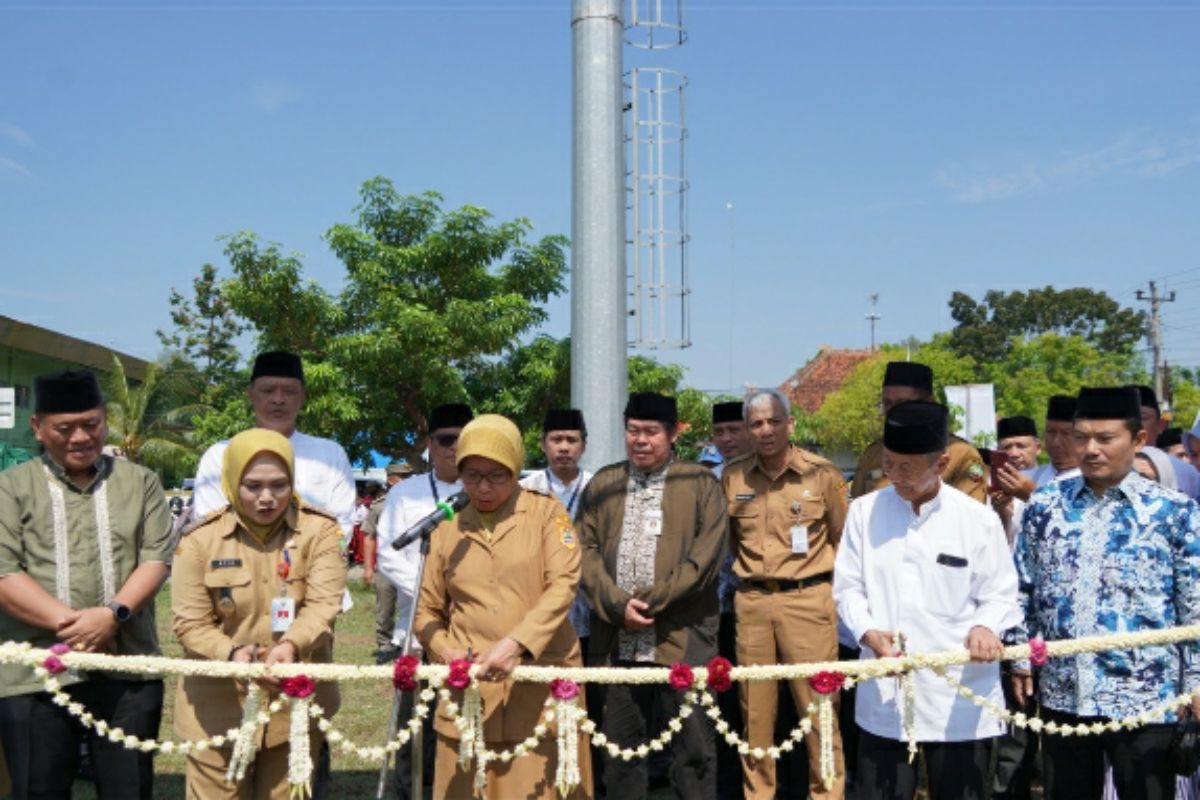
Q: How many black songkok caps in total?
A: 13